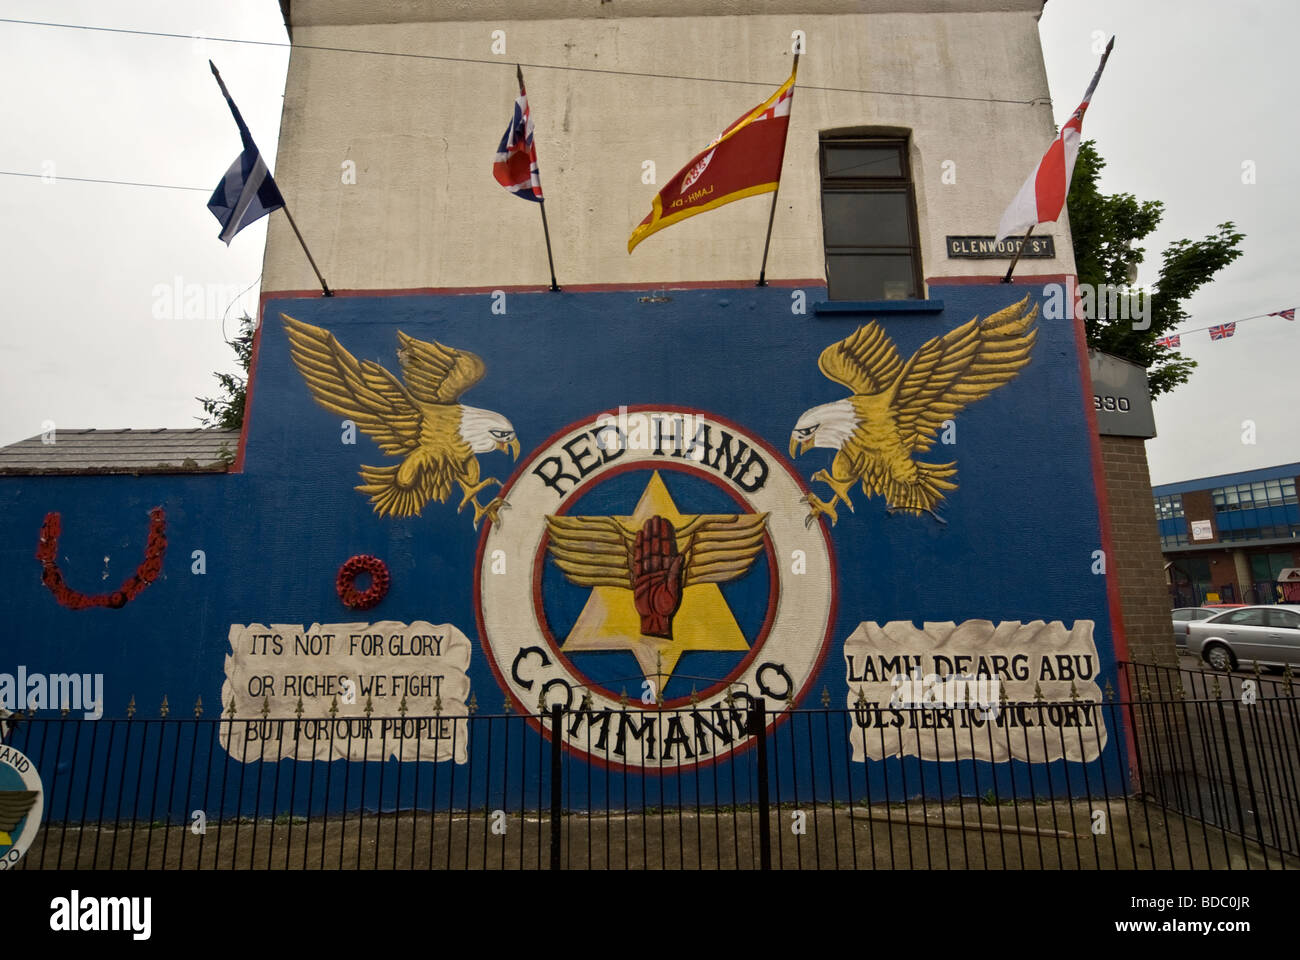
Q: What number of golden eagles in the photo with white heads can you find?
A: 2